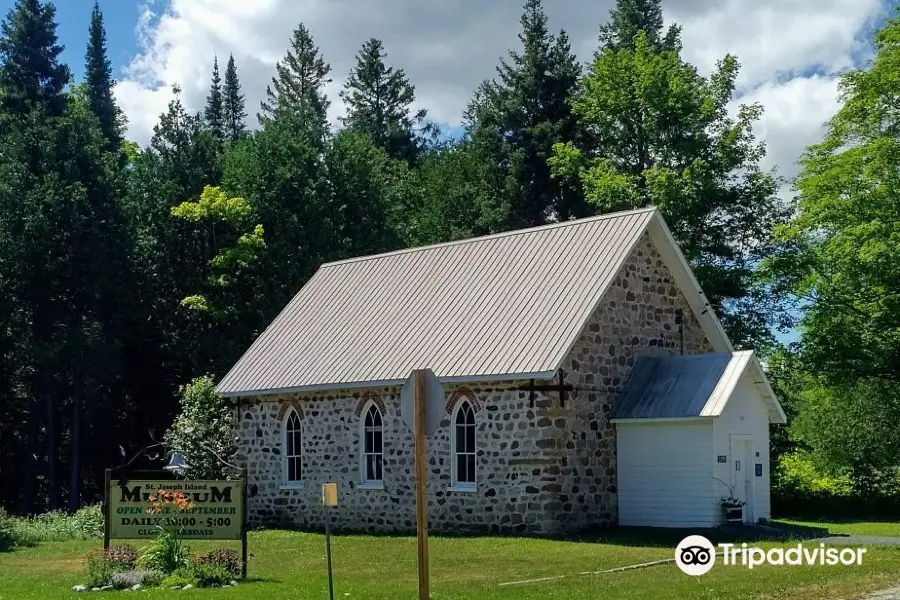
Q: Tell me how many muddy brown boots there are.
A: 0